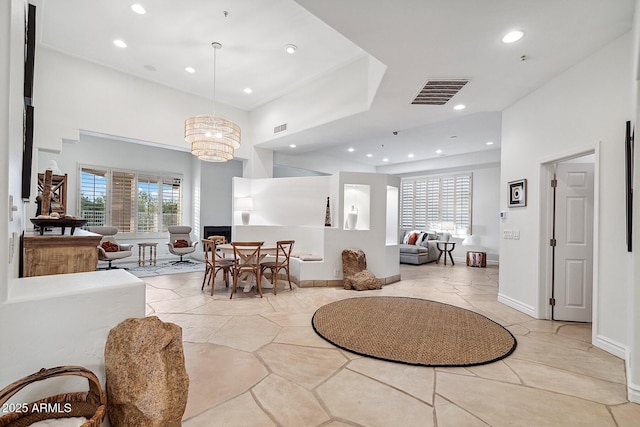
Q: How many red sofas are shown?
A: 0